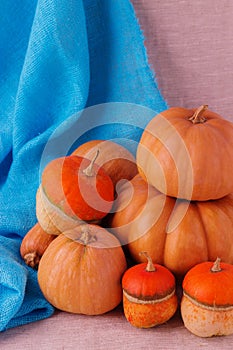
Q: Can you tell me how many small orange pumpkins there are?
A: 2